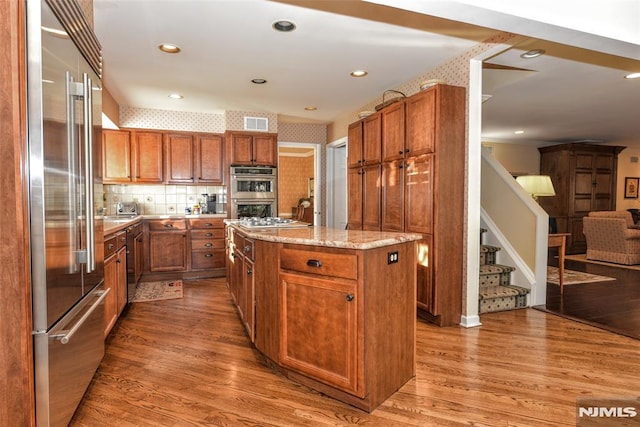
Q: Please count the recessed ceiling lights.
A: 9